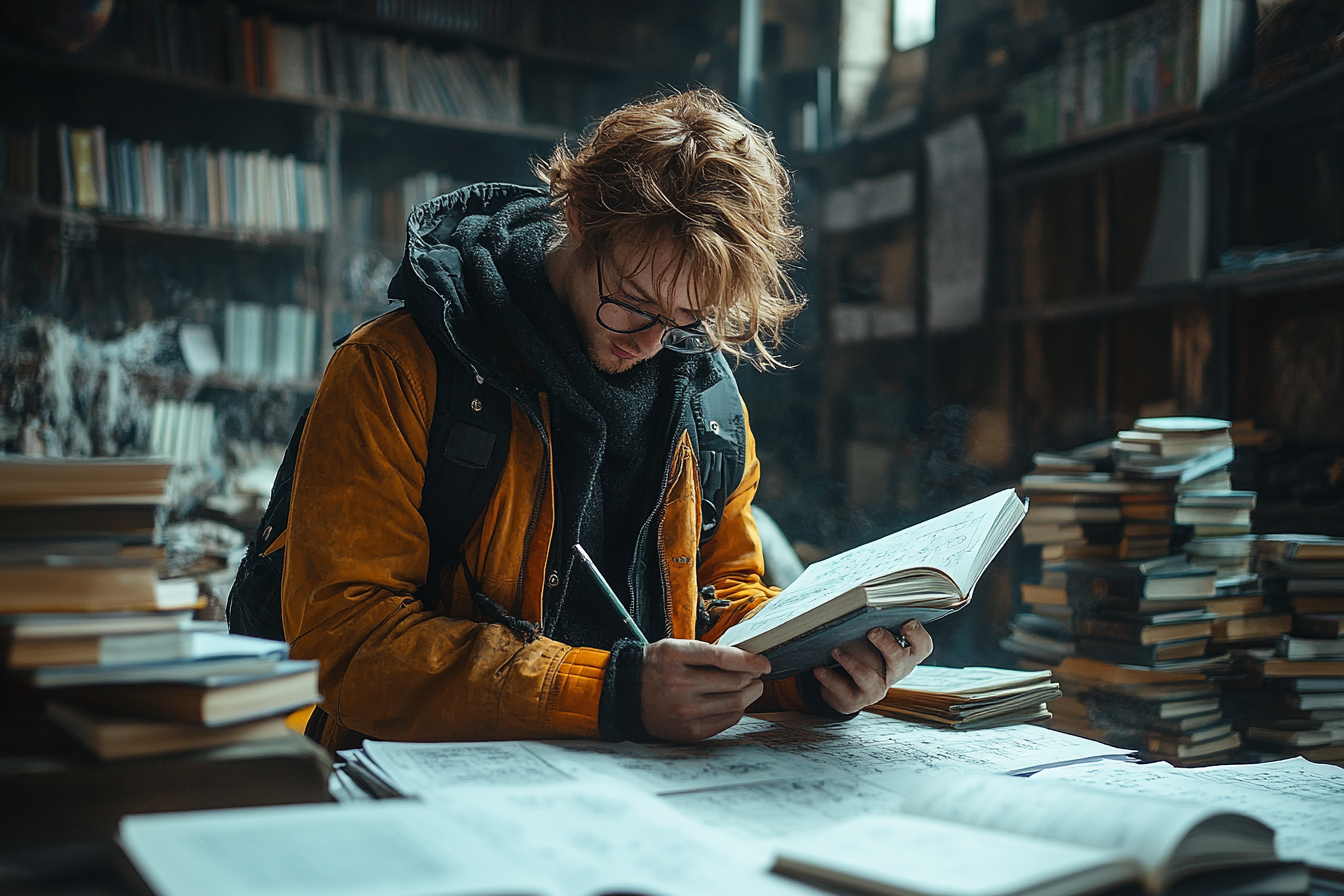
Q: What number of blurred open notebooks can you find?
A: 2